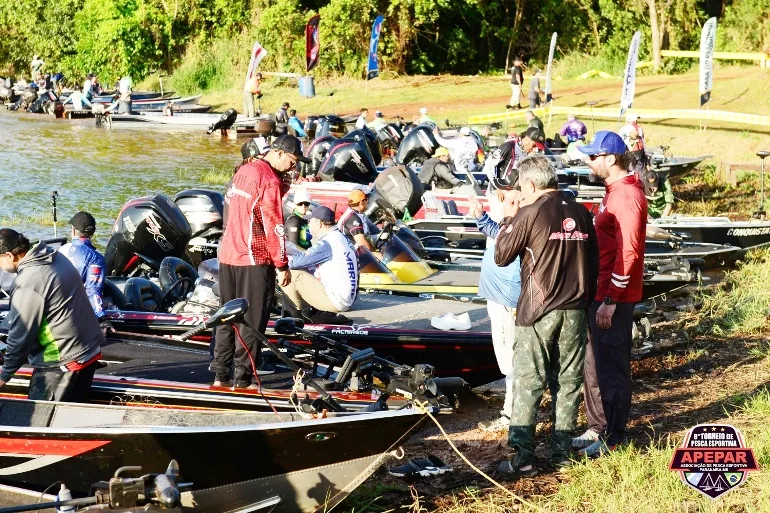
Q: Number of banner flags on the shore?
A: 6